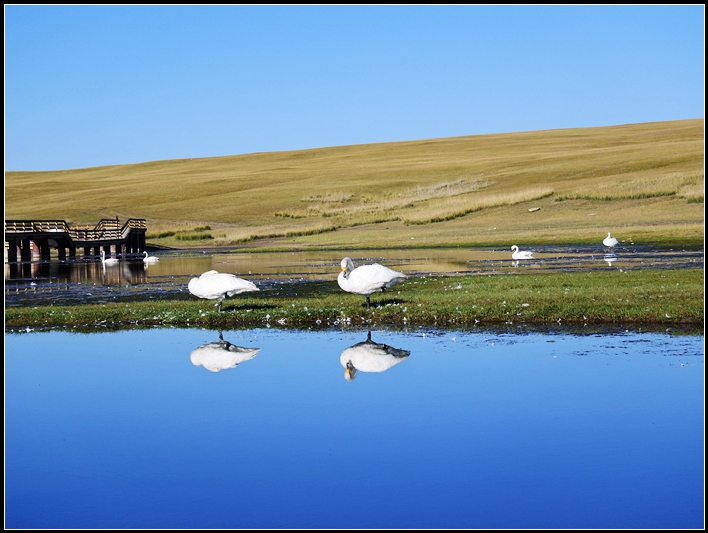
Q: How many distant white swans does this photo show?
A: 4